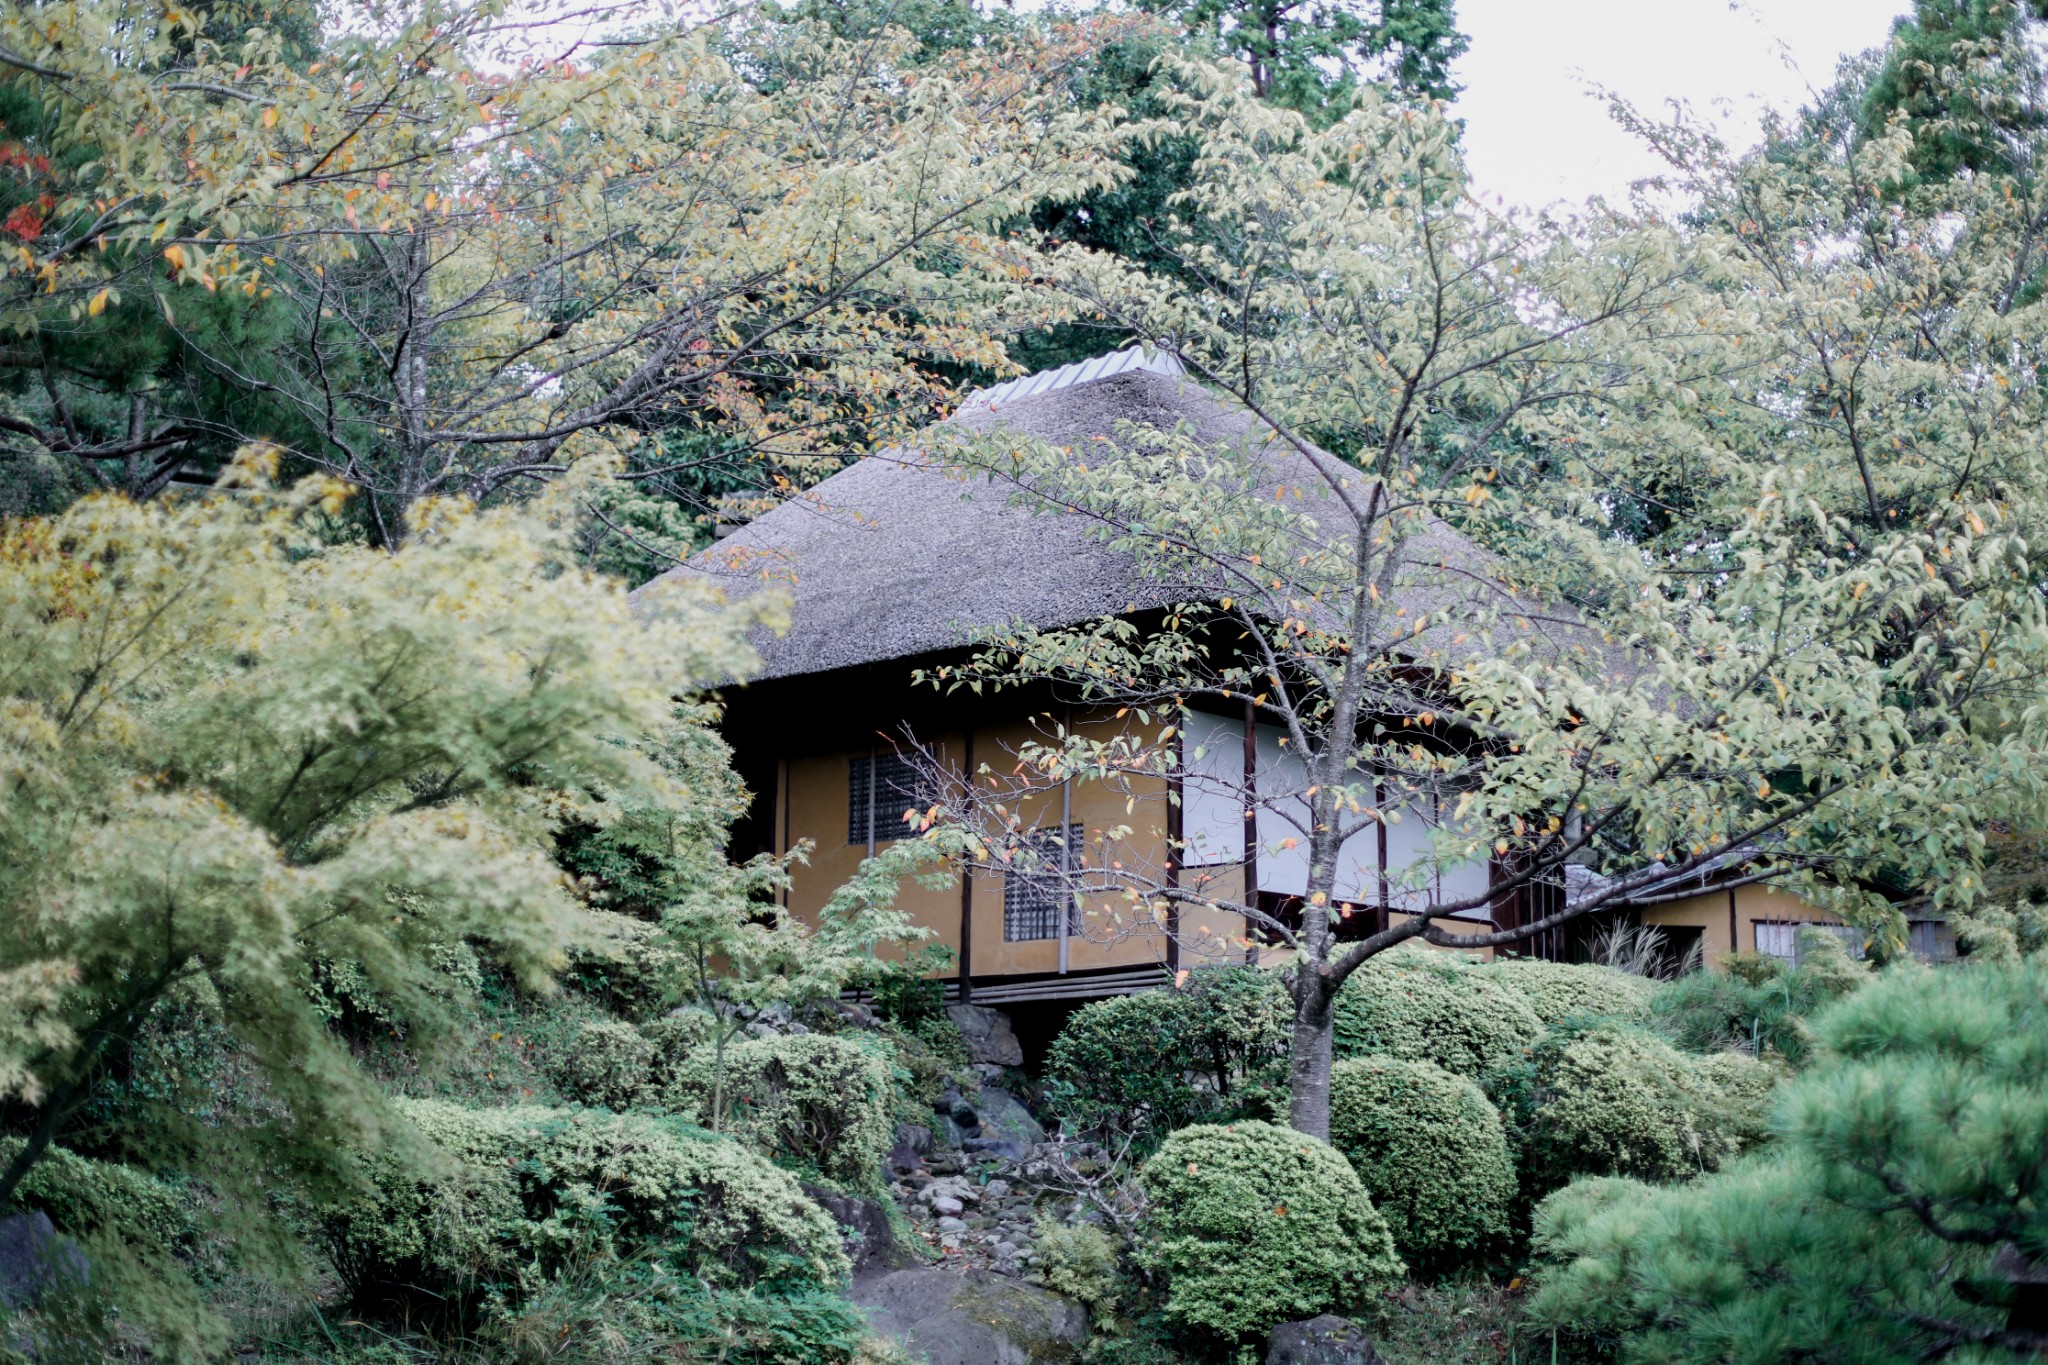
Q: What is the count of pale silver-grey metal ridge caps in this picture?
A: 1